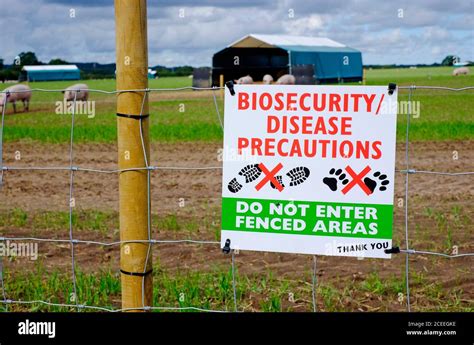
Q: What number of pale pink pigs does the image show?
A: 6